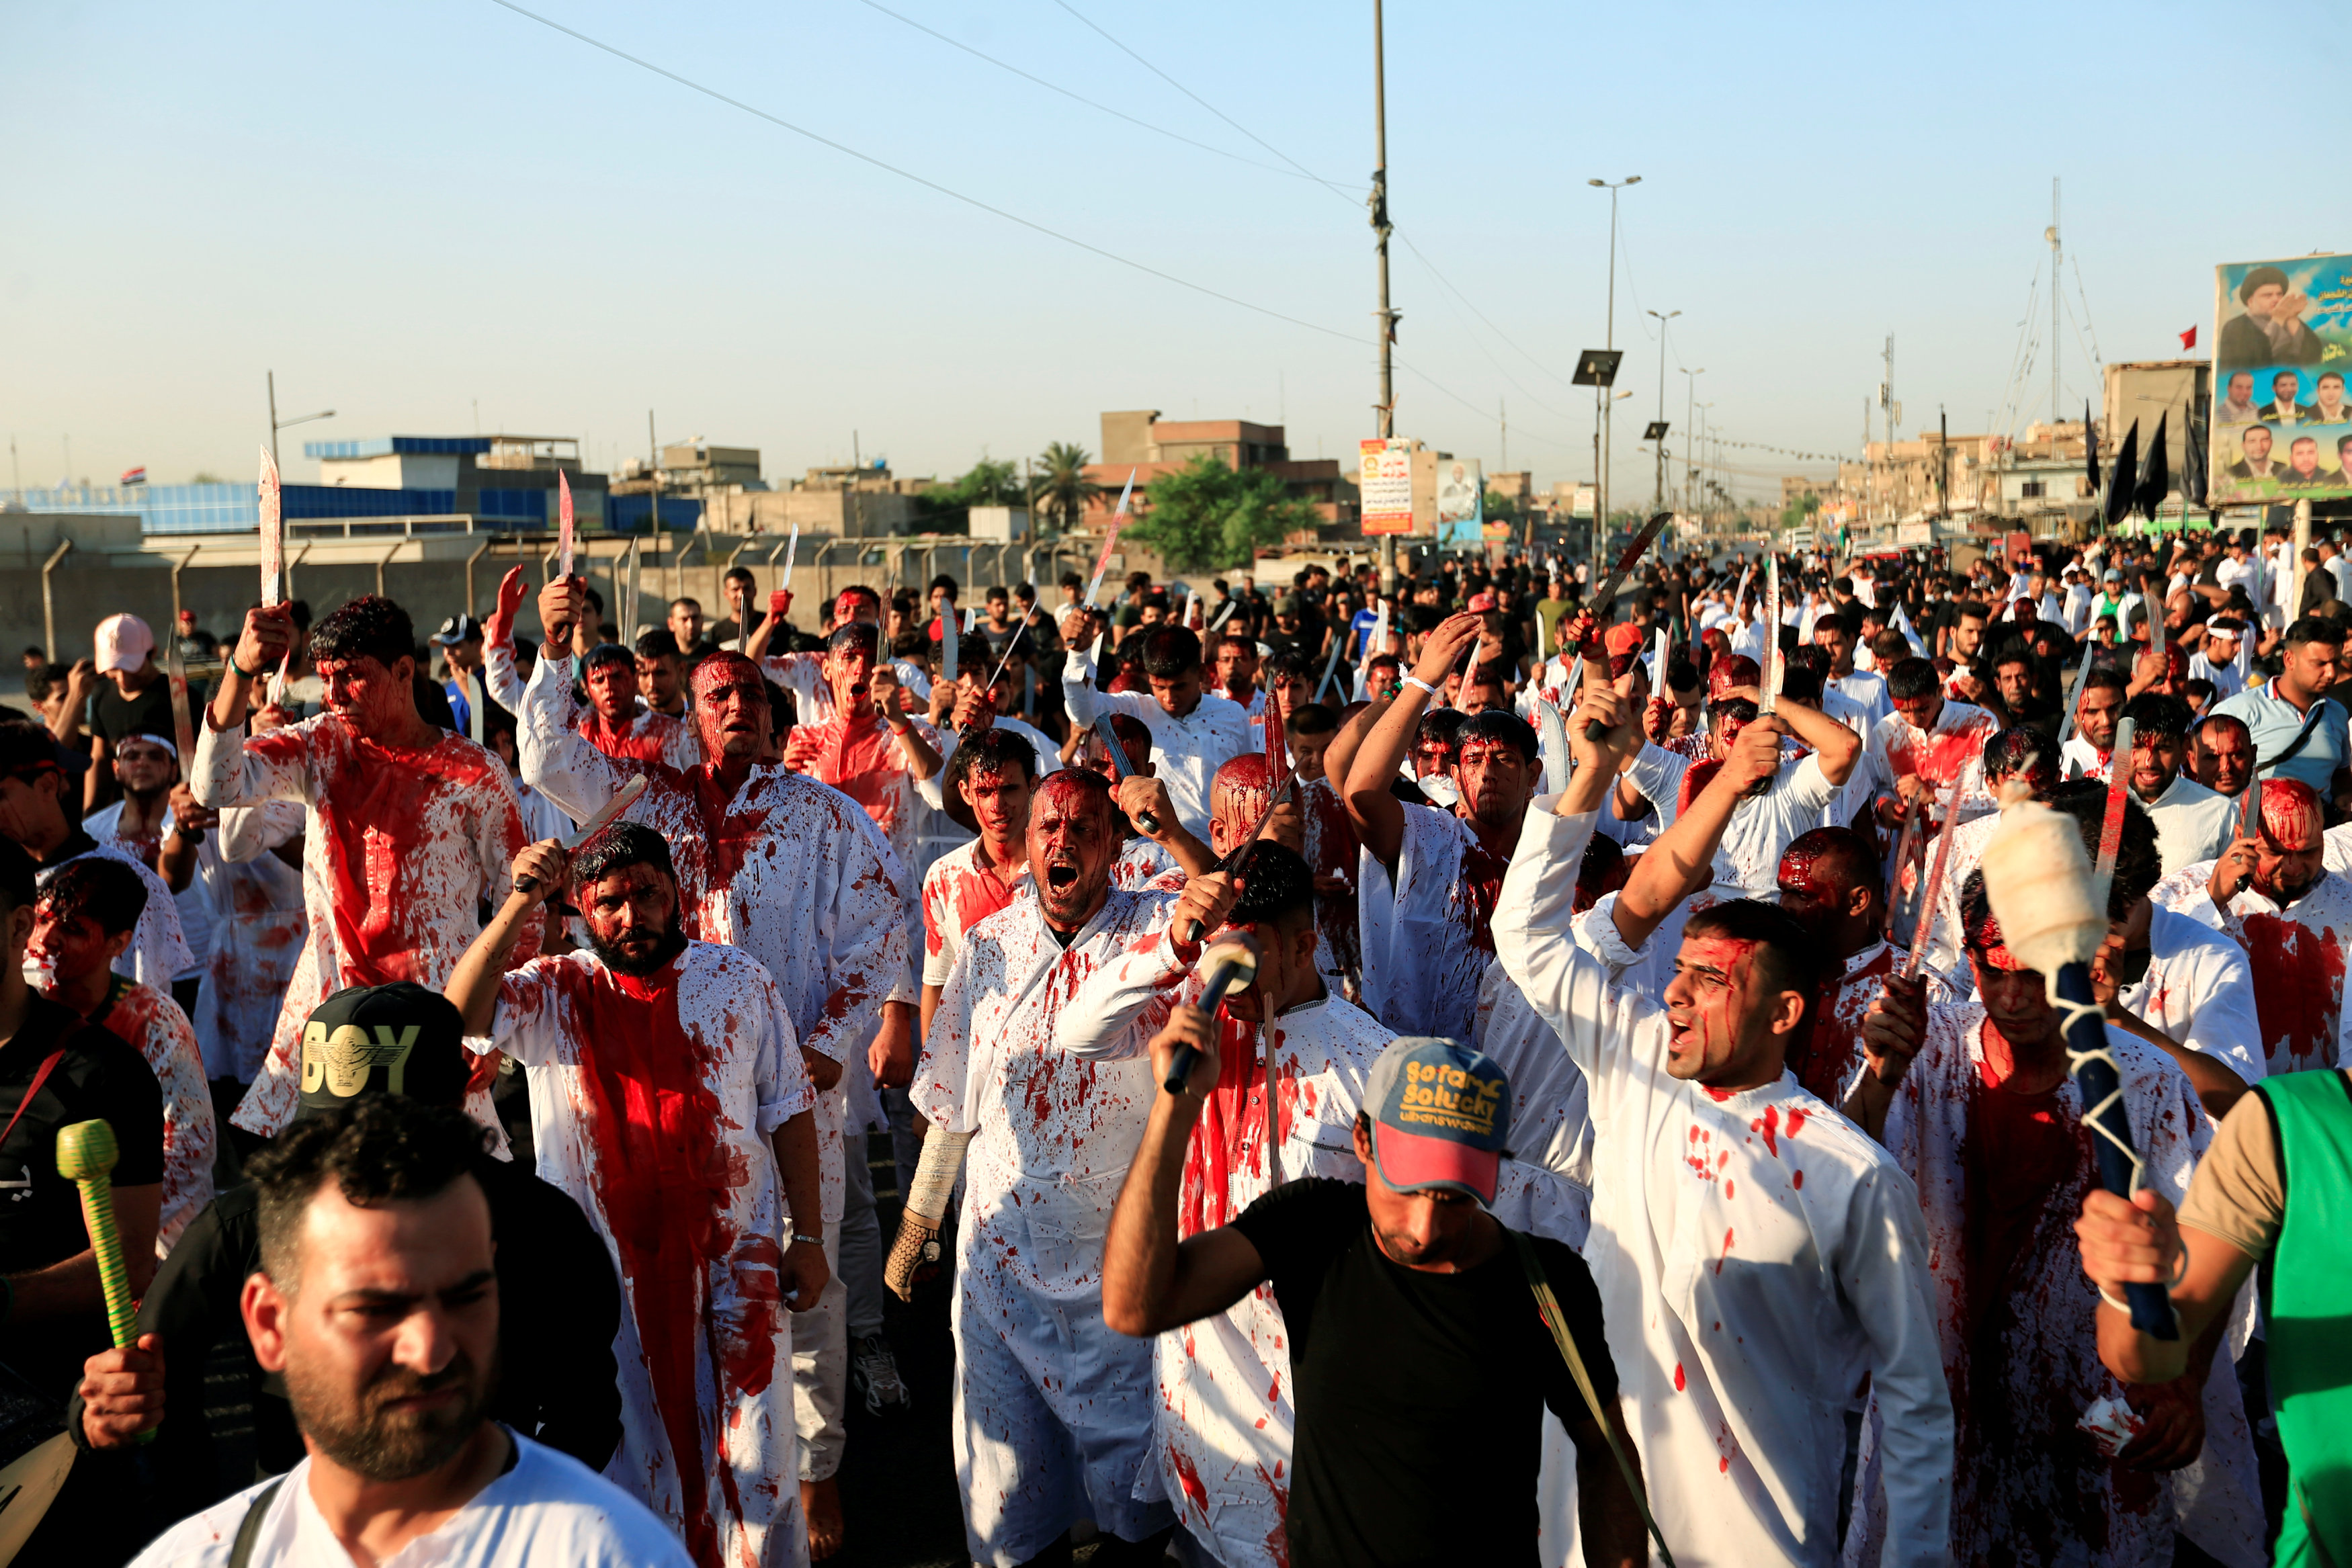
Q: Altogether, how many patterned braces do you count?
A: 1